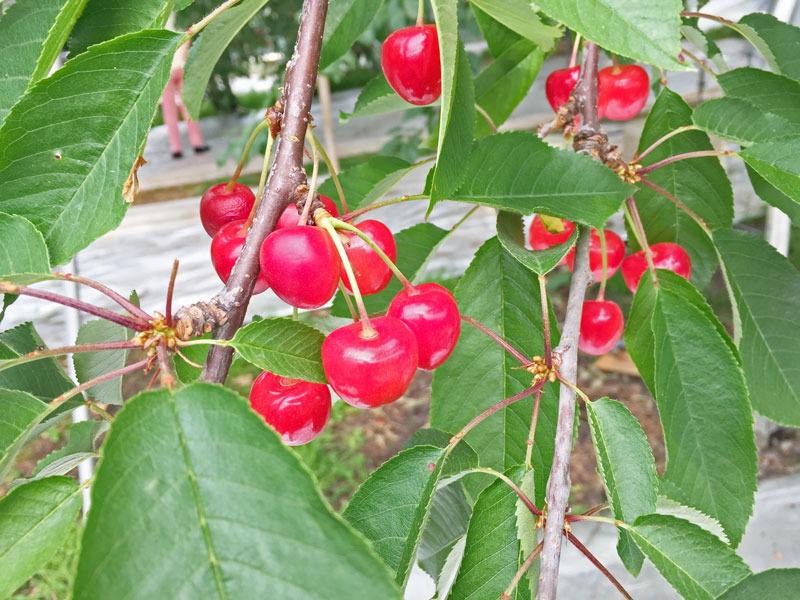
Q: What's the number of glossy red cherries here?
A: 15